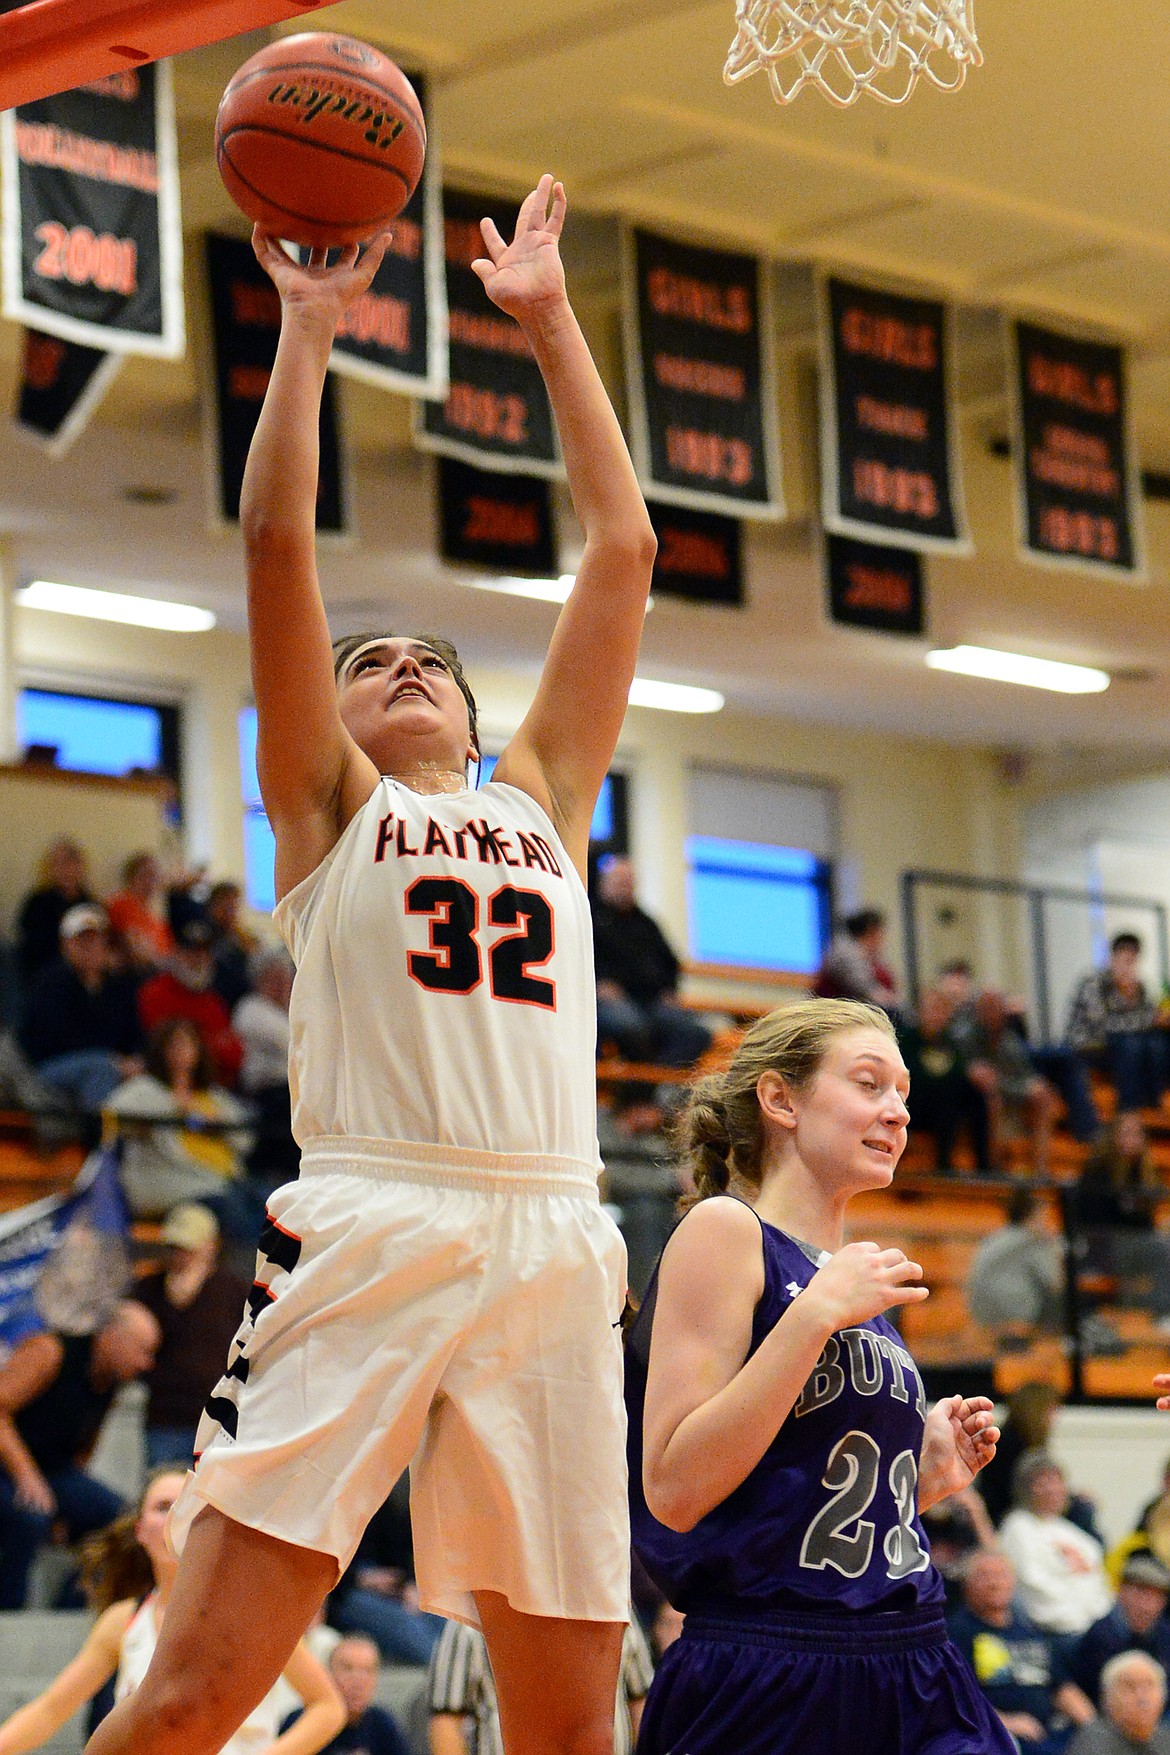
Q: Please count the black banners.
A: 11